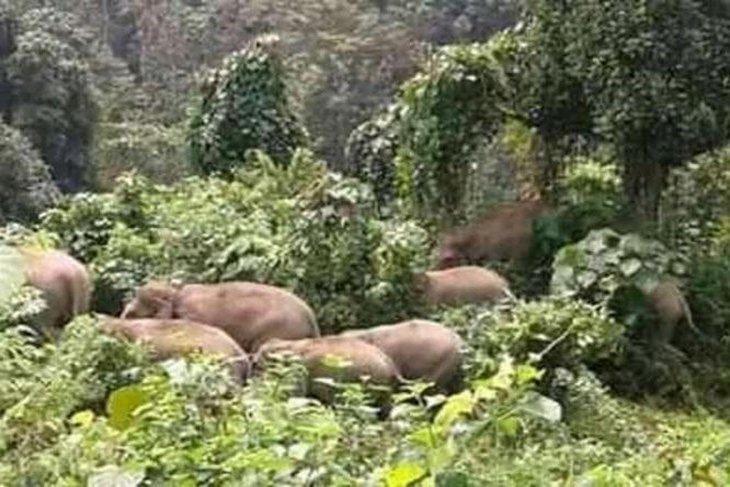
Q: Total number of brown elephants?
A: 8